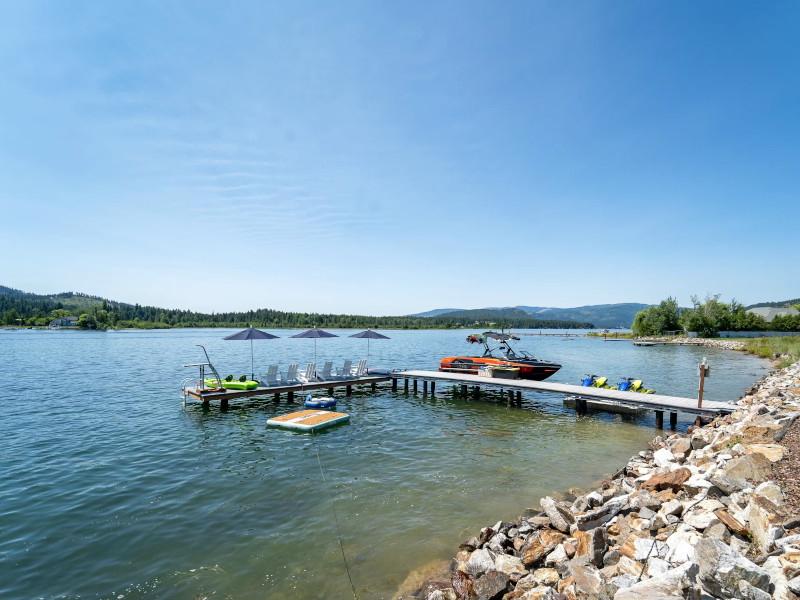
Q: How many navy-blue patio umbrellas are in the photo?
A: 3